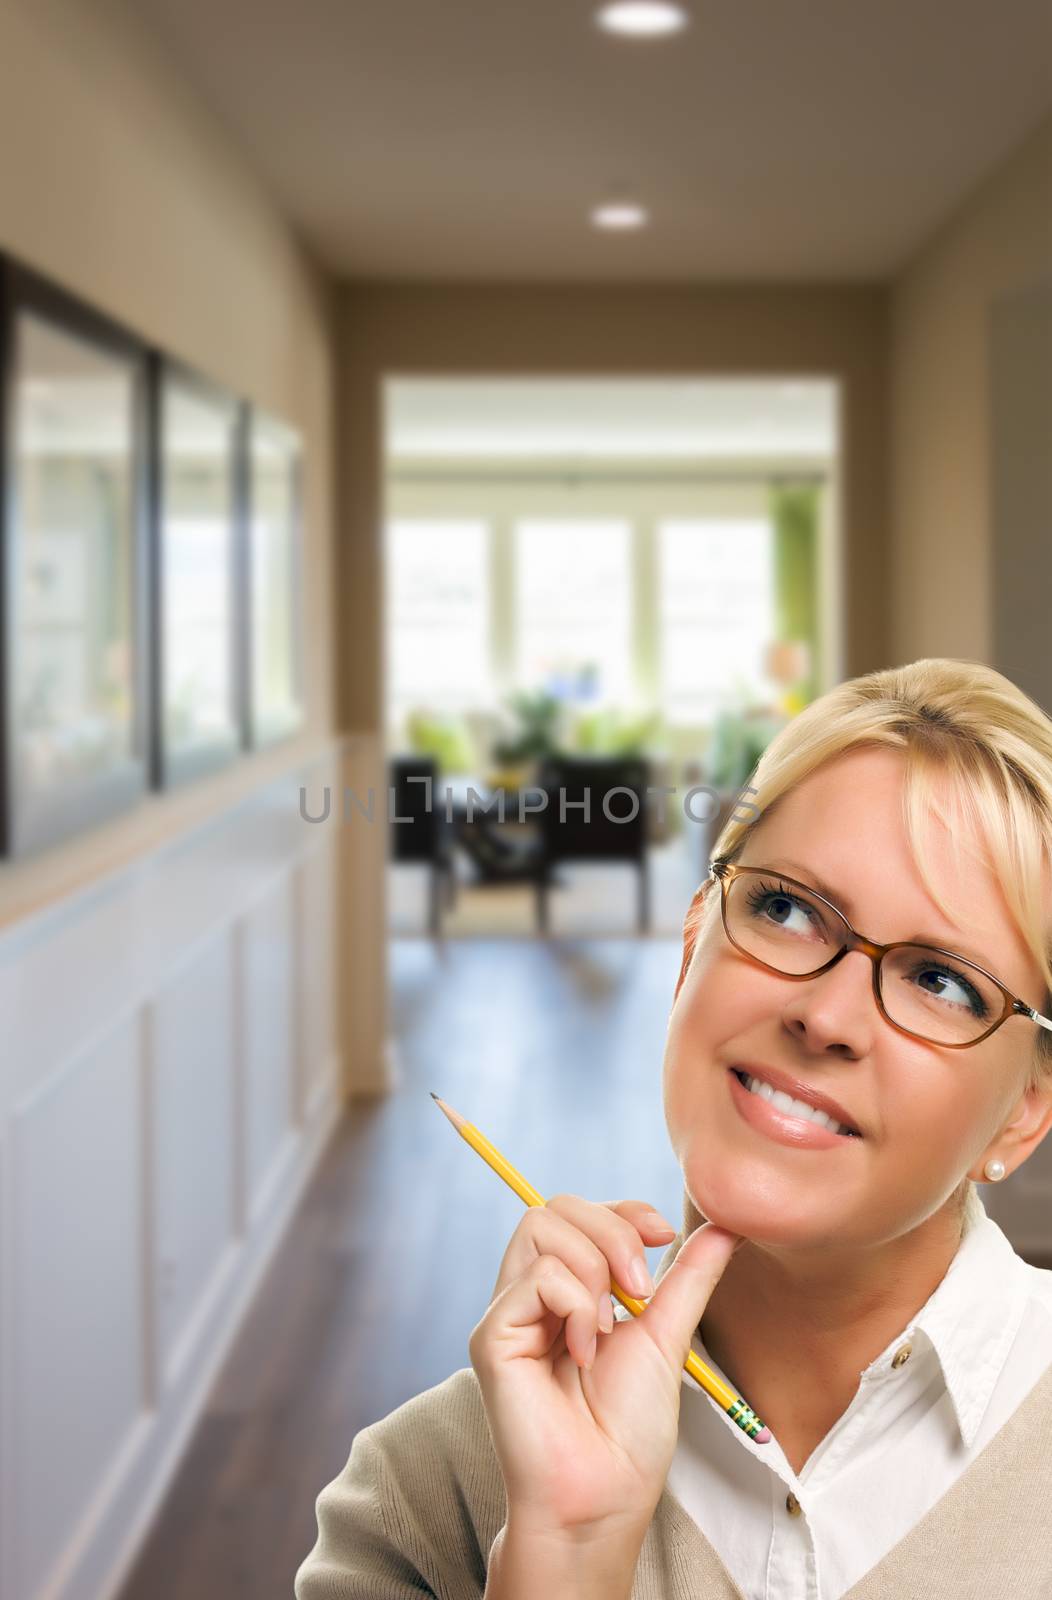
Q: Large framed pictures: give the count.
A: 3